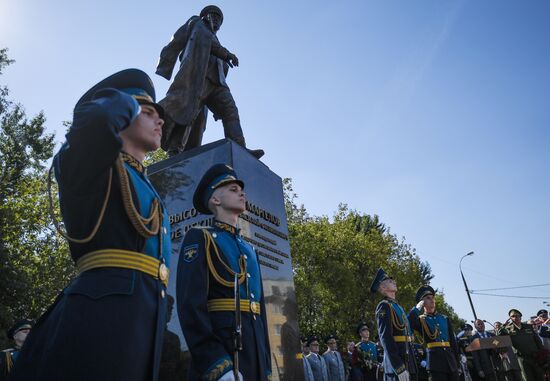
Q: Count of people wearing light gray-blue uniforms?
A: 3